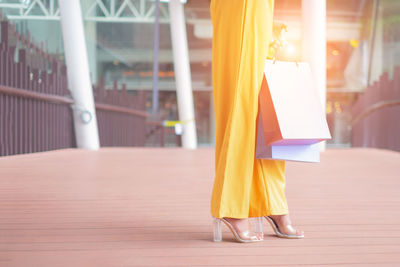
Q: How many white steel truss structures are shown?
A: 1